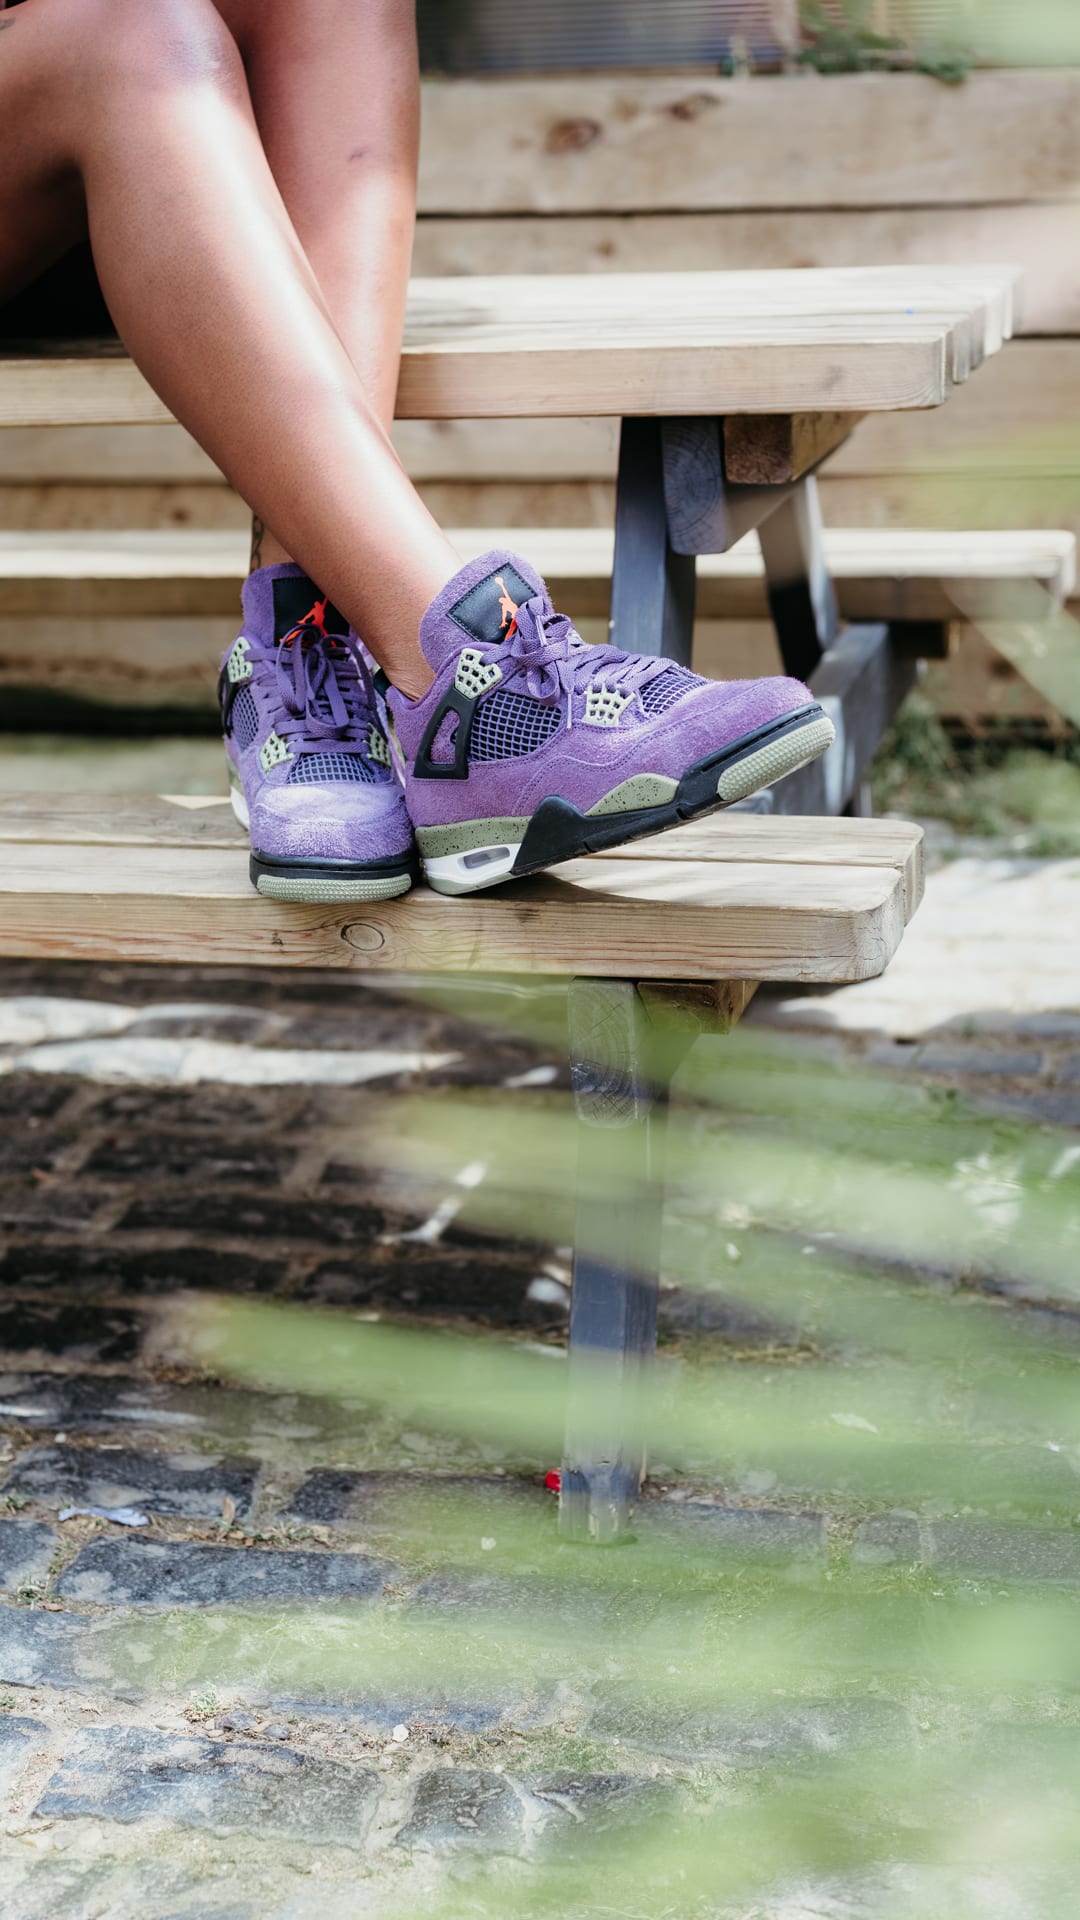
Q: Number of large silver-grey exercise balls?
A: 0